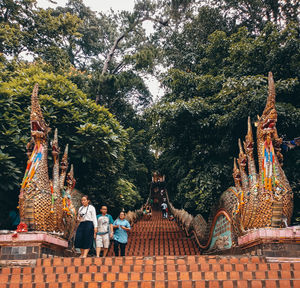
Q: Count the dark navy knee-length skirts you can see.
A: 1